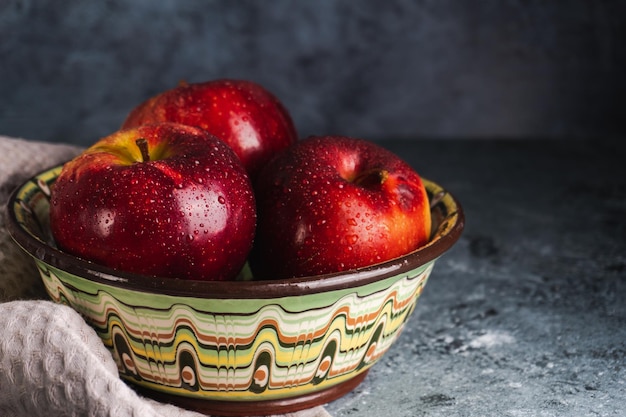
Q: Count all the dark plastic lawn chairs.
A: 0